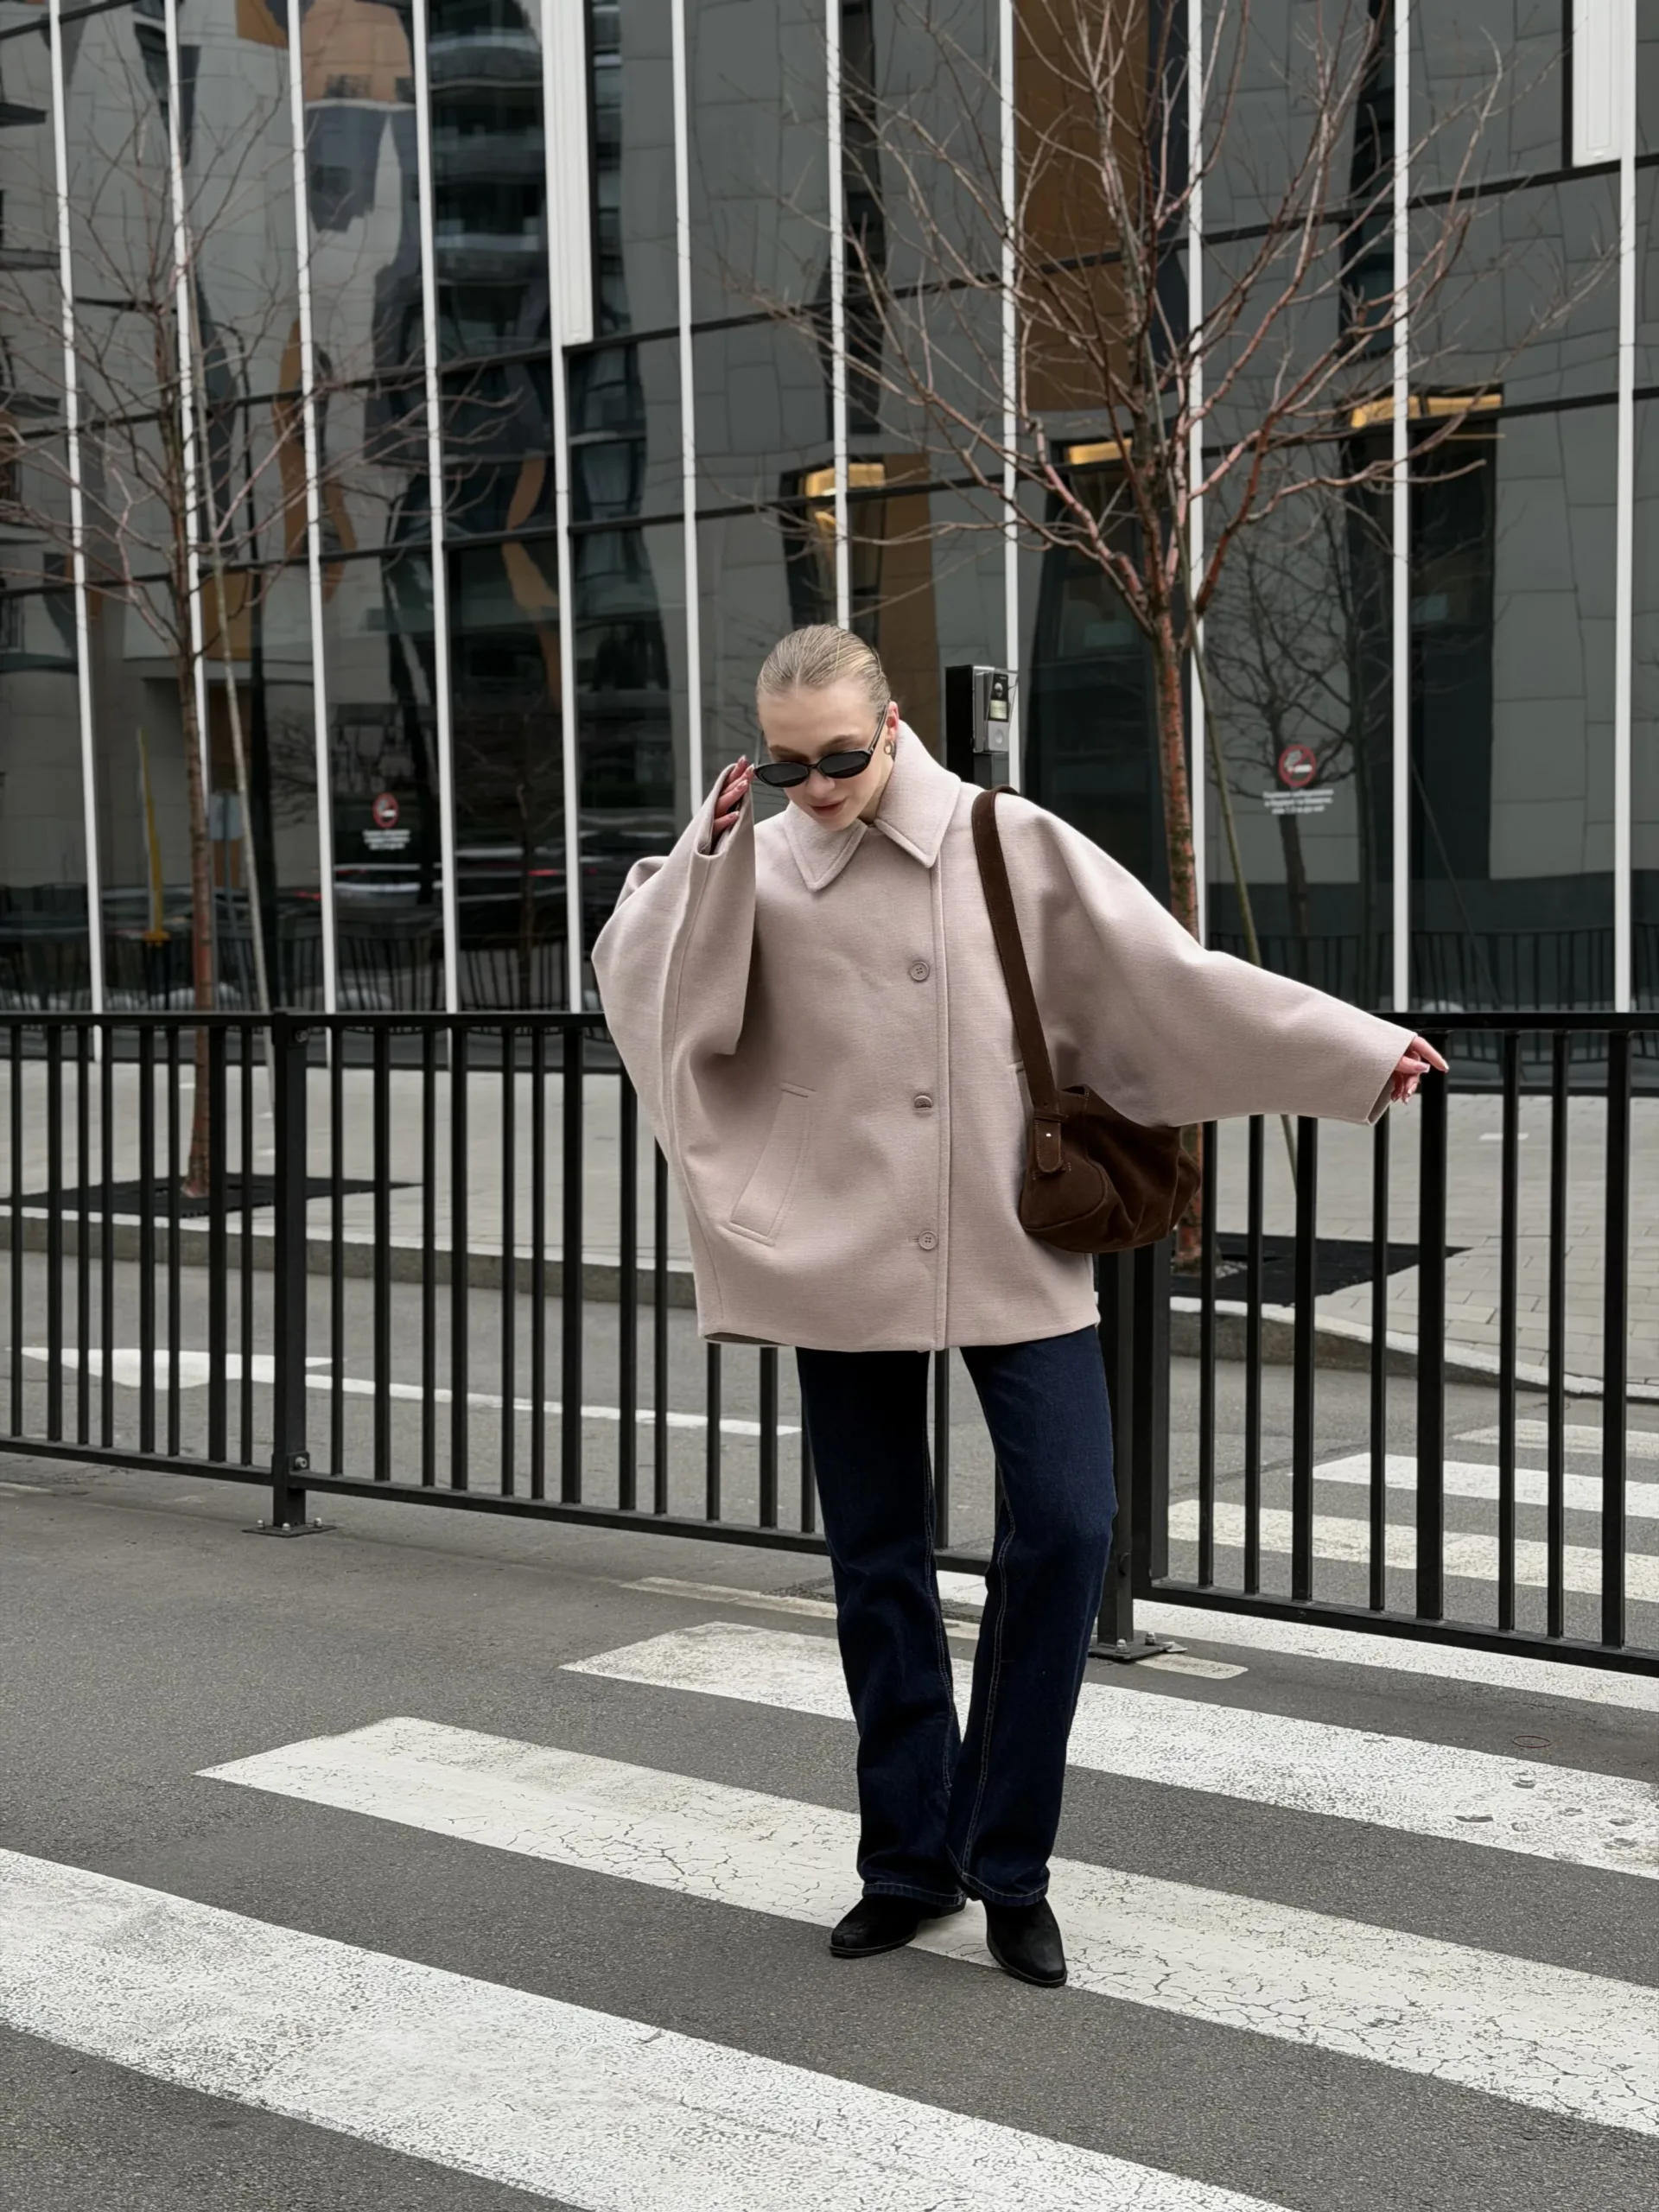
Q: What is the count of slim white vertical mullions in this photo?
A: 11